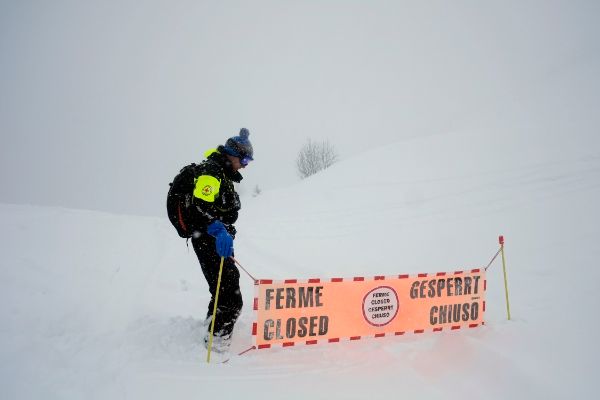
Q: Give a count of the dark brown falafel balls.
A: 0